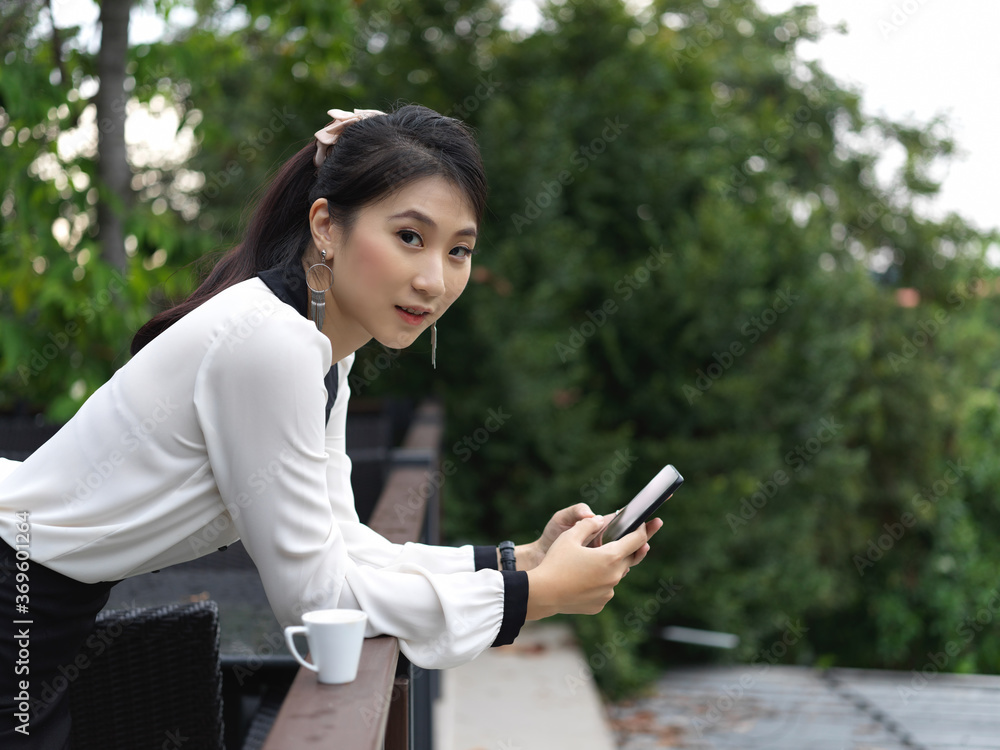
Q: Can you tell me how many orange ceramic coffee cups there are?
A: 0